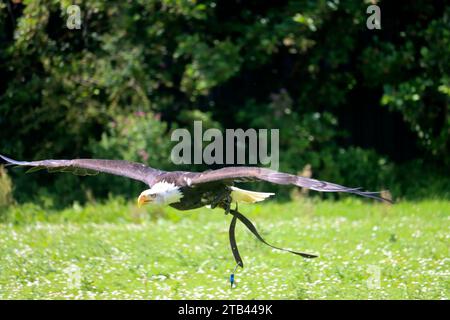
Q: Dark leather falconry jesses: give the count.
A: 2